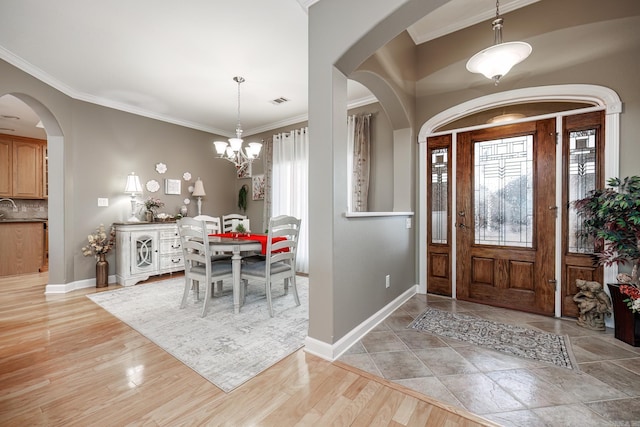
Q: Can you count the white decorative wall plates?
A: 5